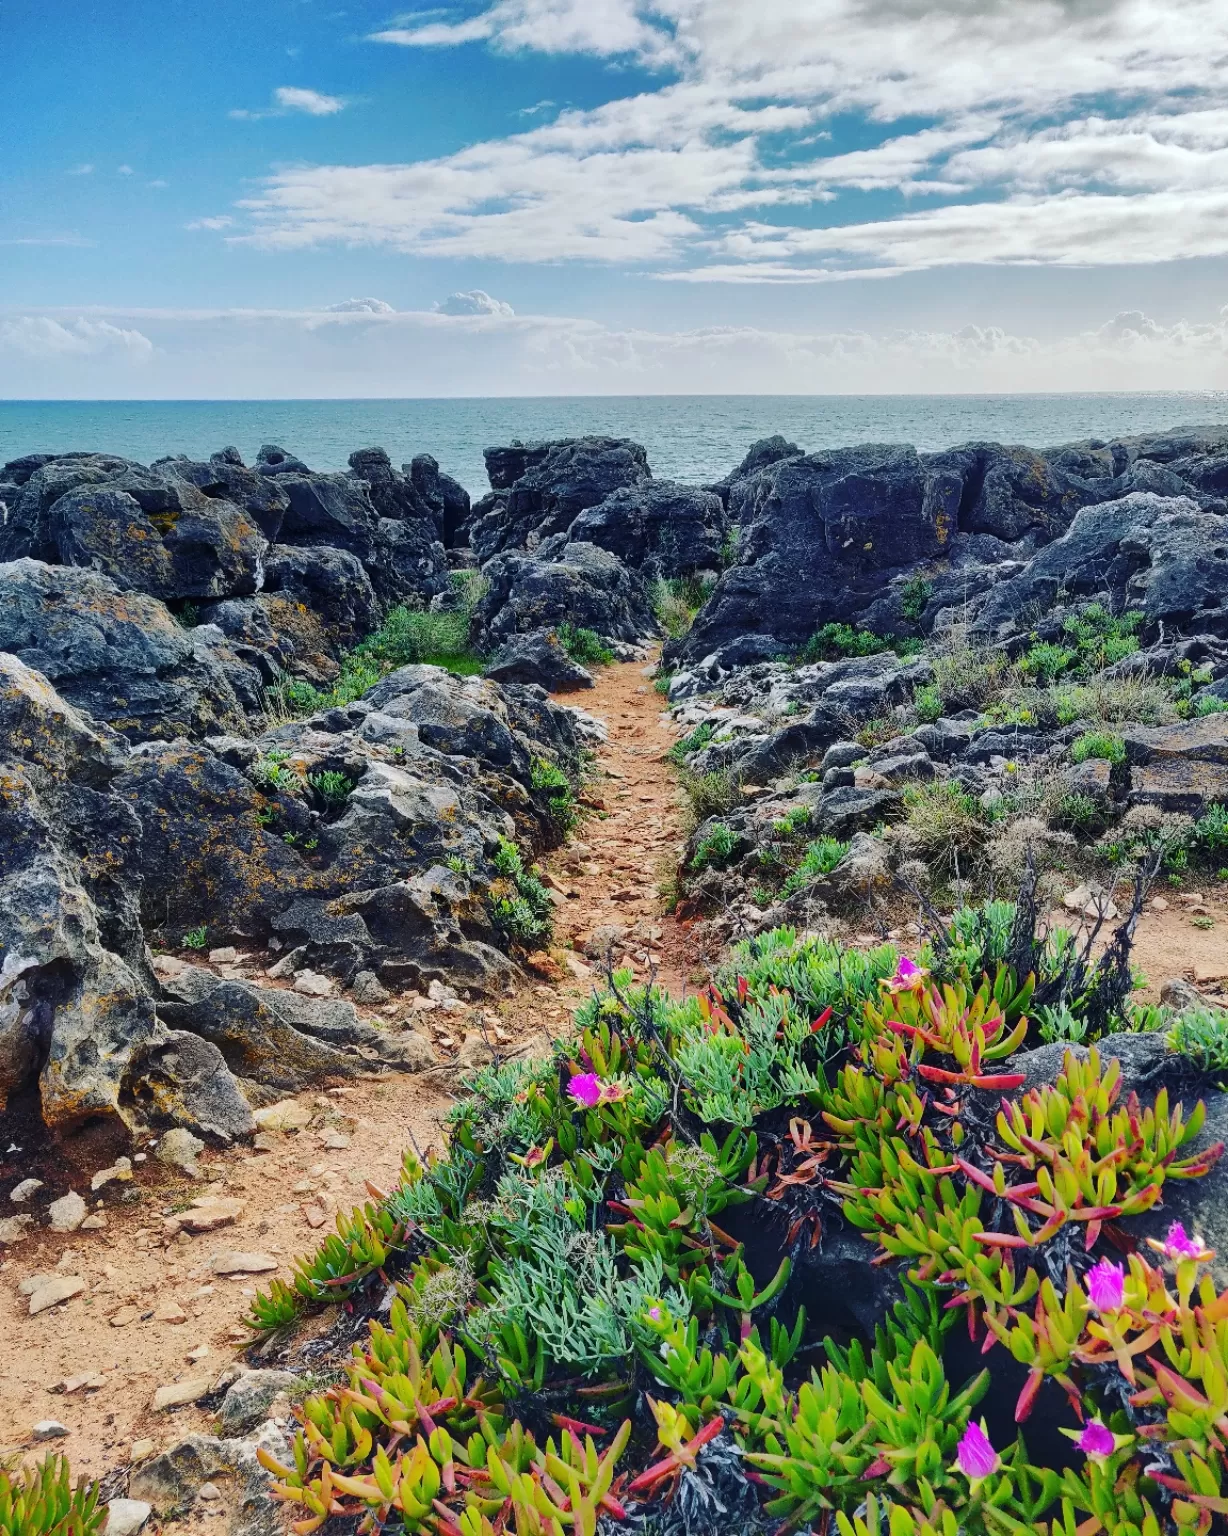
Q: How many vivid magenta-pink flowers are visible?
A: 6